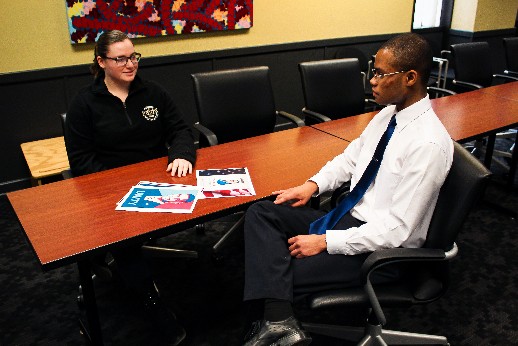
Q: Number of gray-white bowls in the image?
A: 0